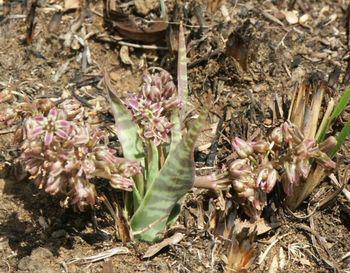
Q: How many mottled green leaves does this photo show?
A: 3